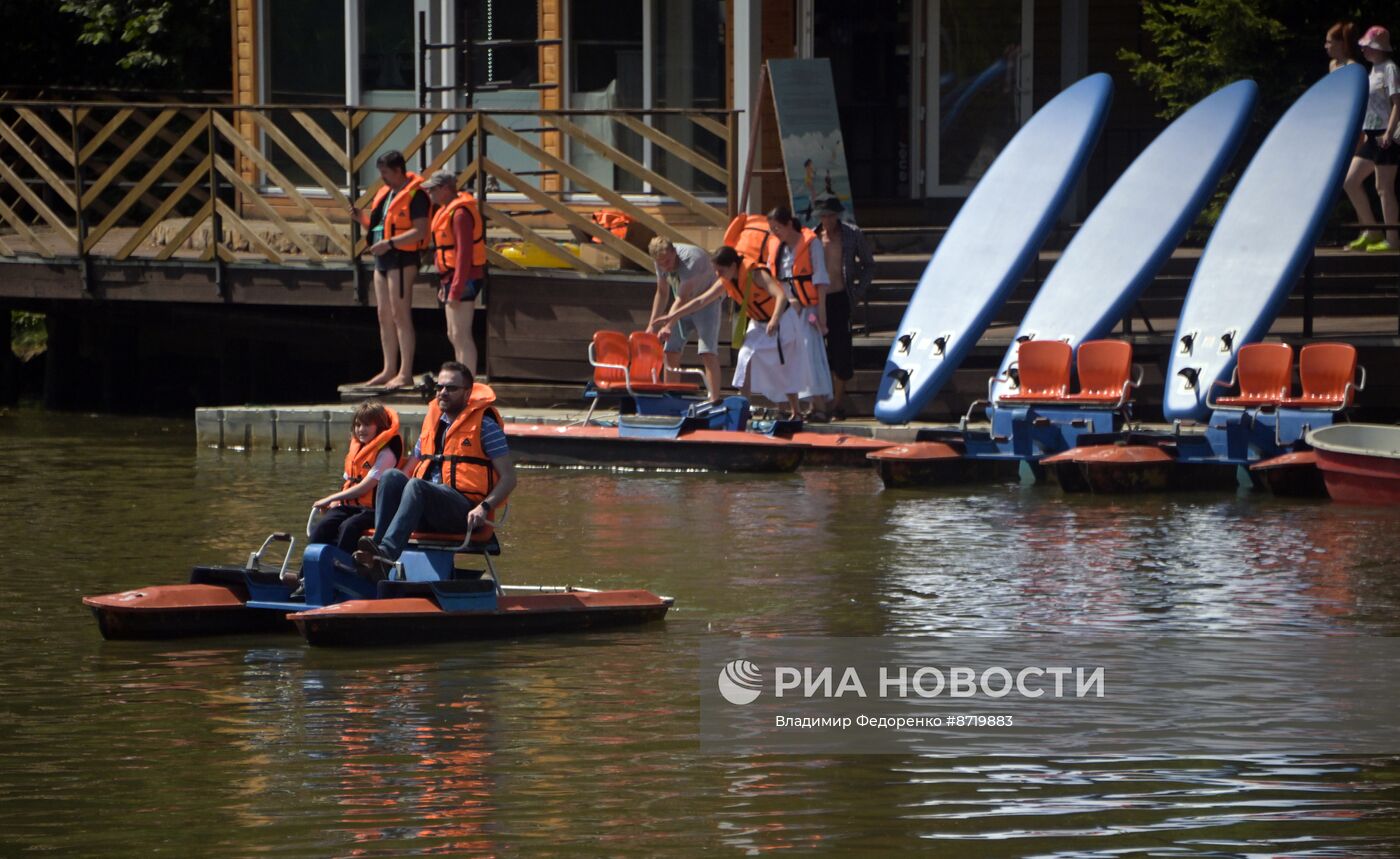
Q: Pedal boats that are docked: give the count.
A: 3